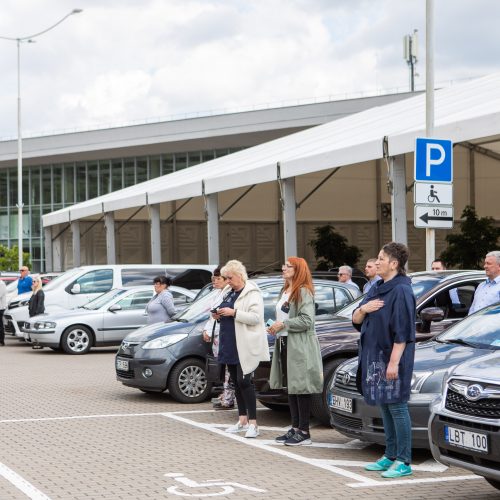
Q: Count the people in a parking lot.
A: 12